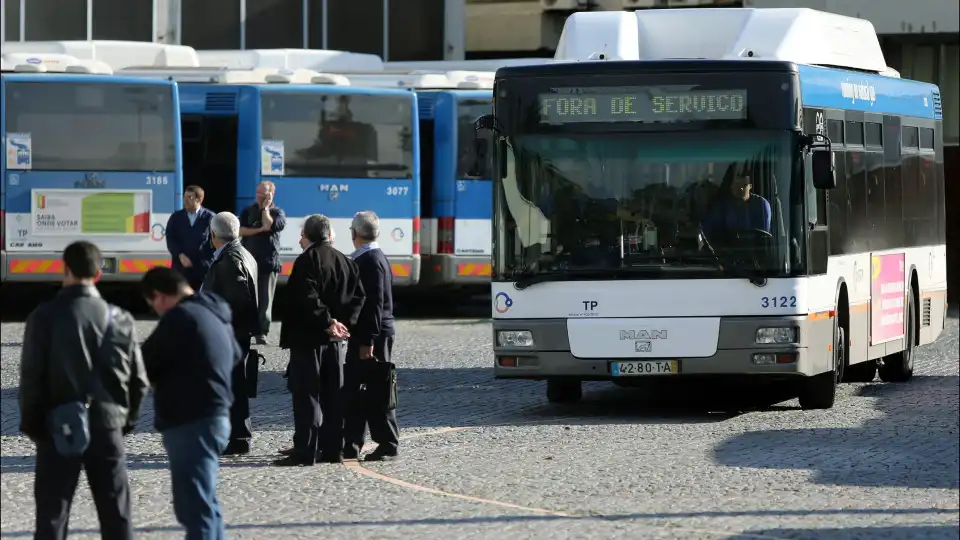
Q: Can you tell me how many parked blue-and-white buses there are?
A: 3